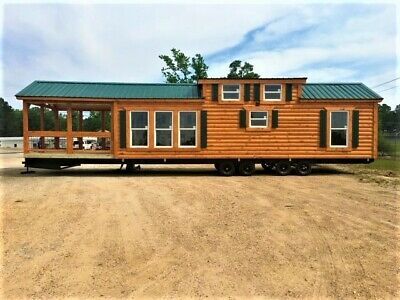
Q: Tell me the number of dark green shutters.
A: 10